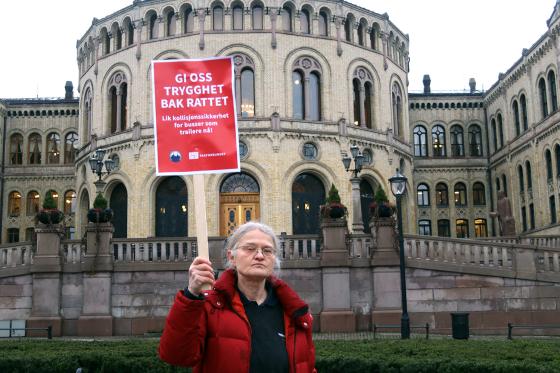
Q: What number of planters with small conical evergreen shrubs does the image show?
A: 4